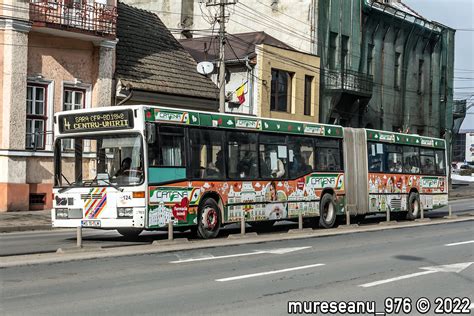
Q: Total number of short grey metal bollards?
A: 8